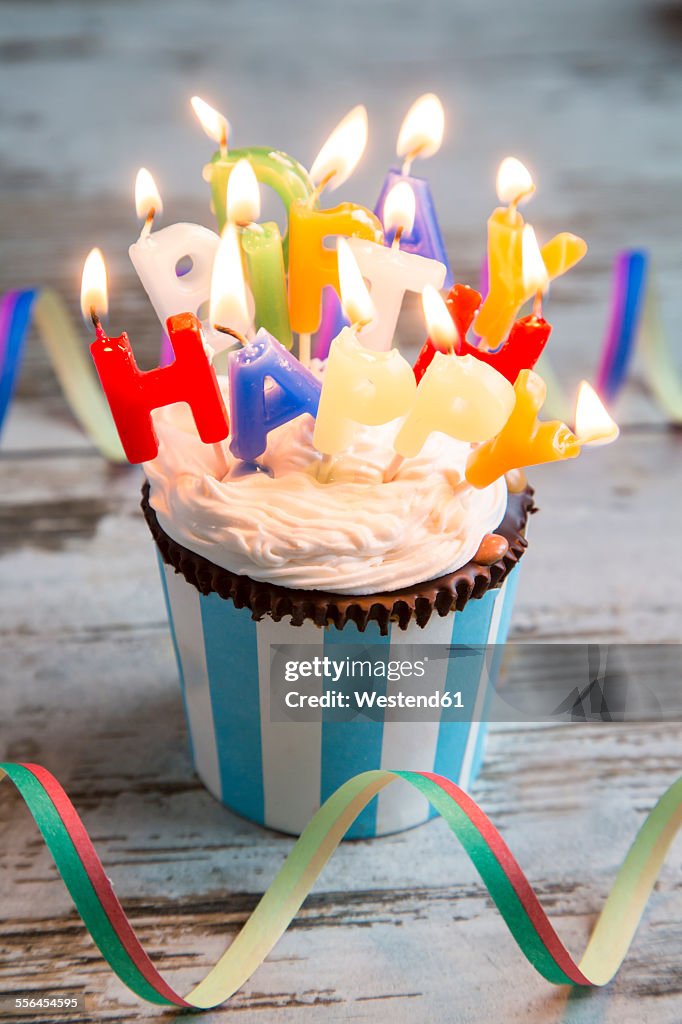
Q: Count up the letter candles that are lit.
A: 13